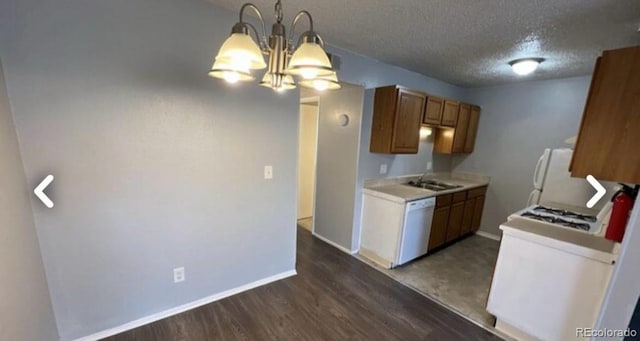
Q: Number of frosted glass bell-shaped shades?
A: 5